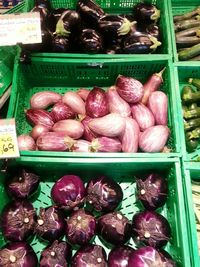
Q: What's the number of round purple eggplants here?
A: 14